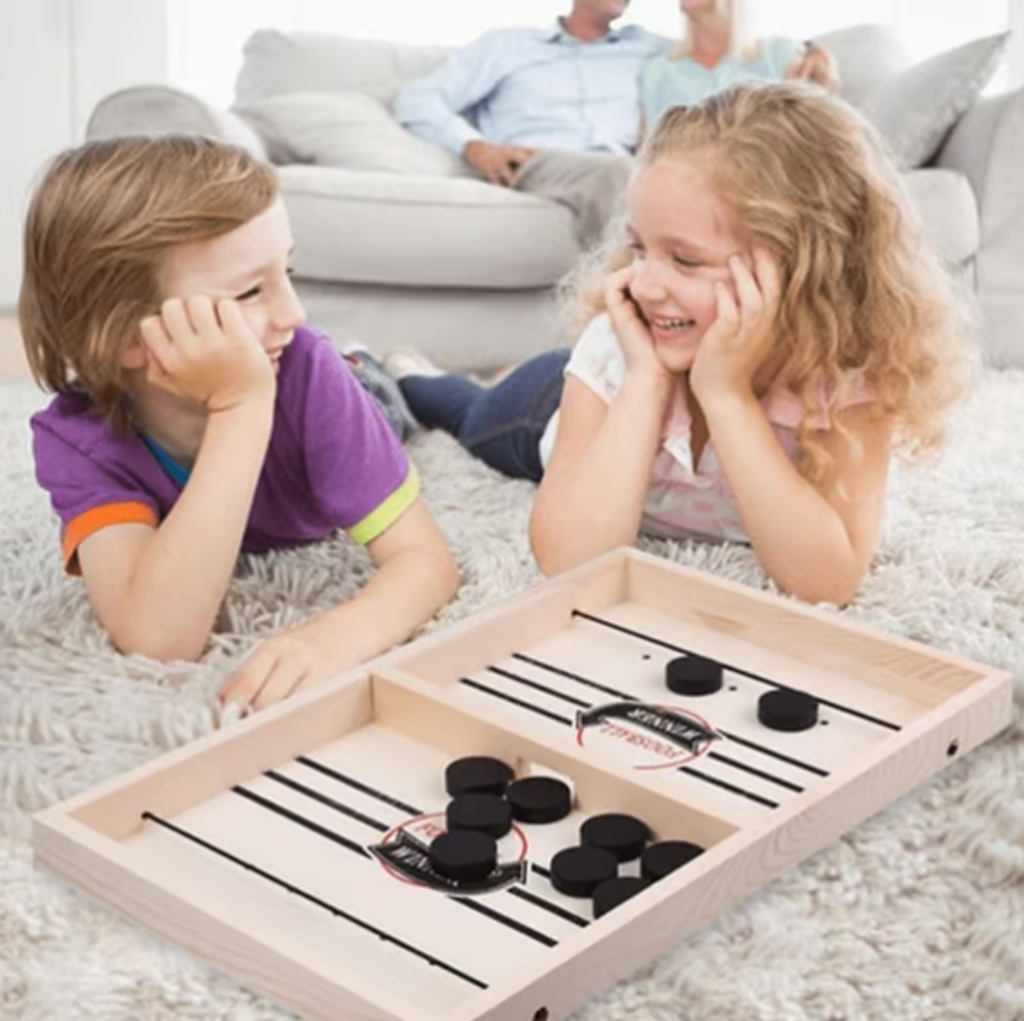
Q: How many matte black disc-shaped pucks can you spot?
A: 10